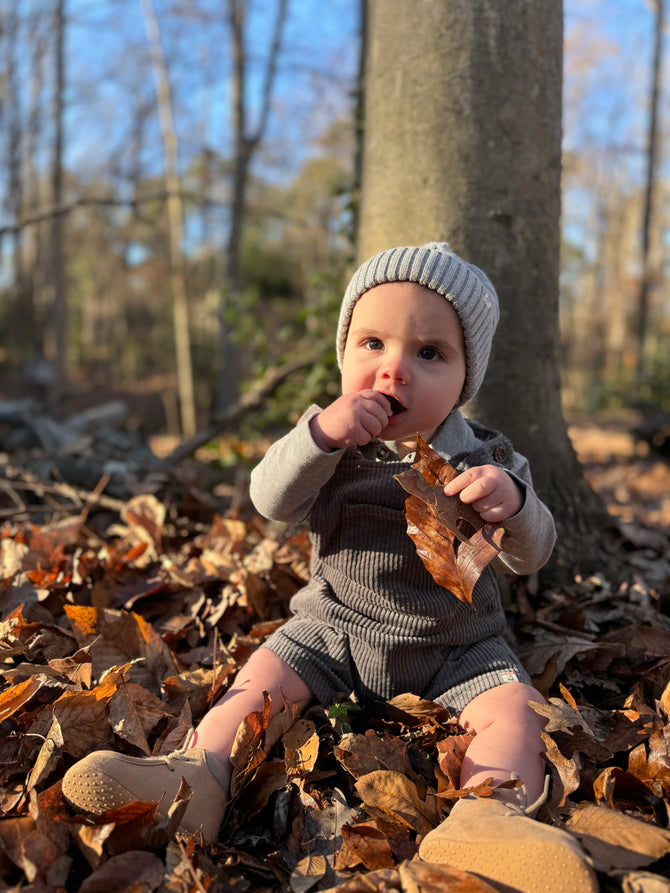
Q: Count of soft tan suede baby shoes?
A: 2